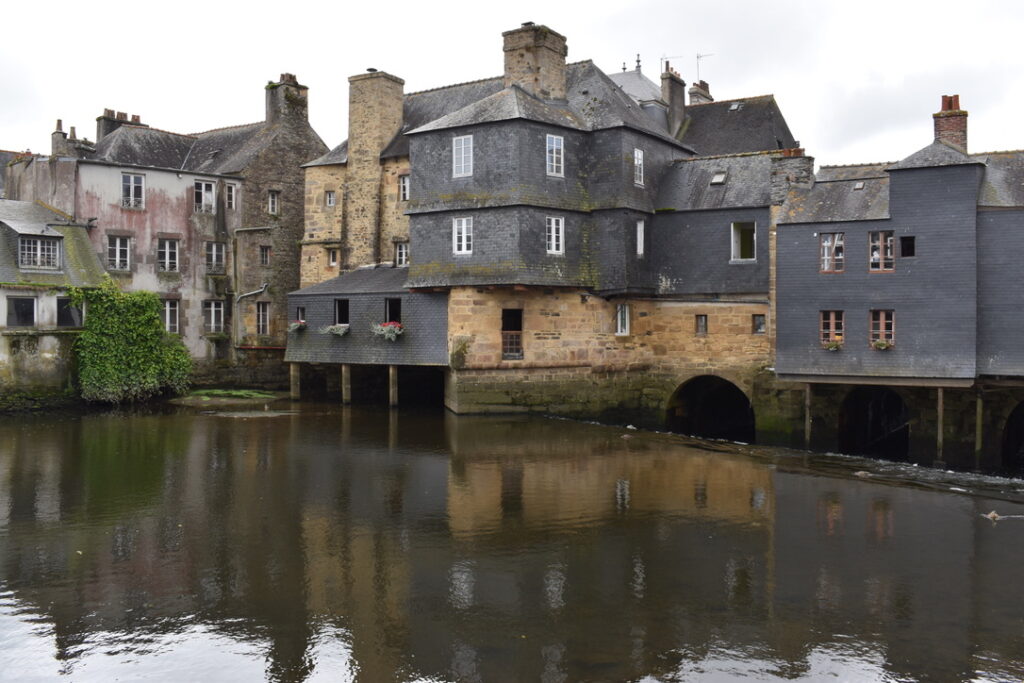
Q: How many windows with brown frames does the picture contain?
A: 4